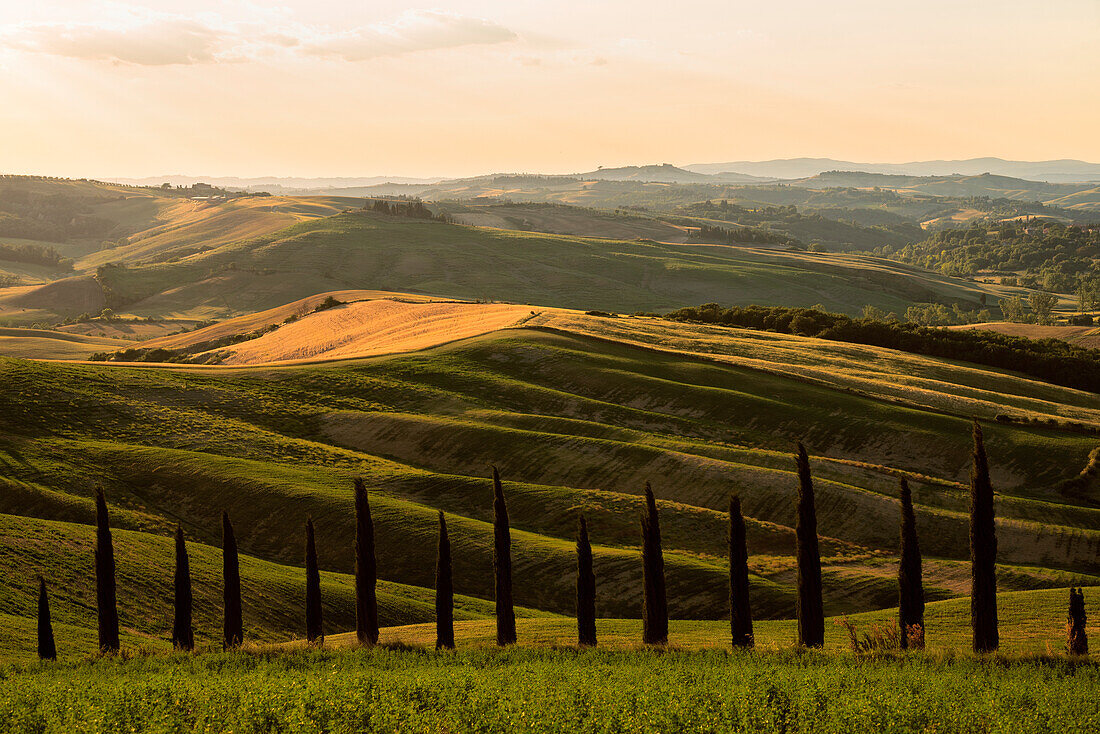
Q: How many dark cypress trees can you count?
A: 15